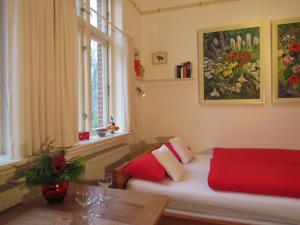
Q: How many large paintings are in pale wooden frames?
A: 2